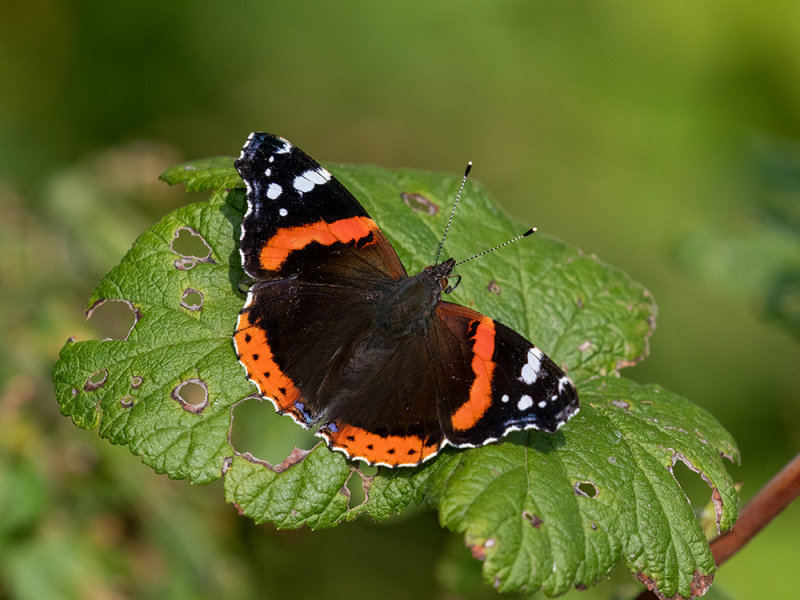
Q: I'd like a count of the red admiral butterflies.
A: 1